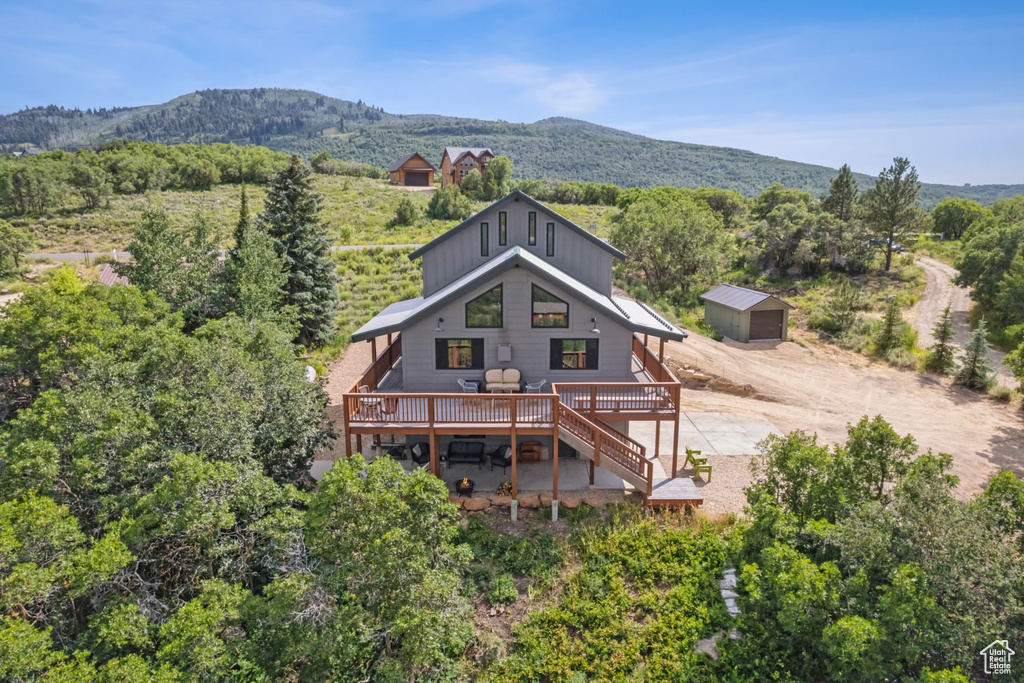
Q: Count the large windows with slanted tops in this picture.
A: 2